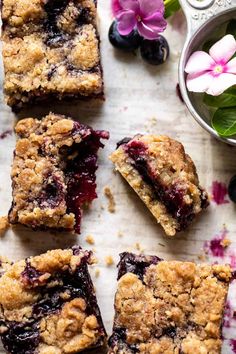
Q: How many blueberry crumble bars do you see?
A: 5